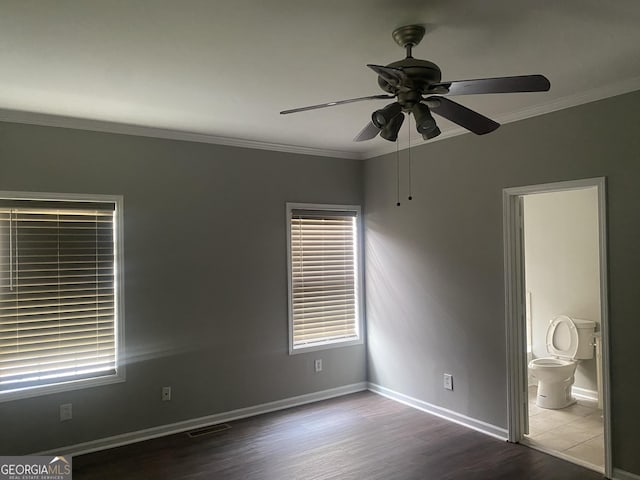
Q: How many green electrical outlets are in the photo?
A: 0